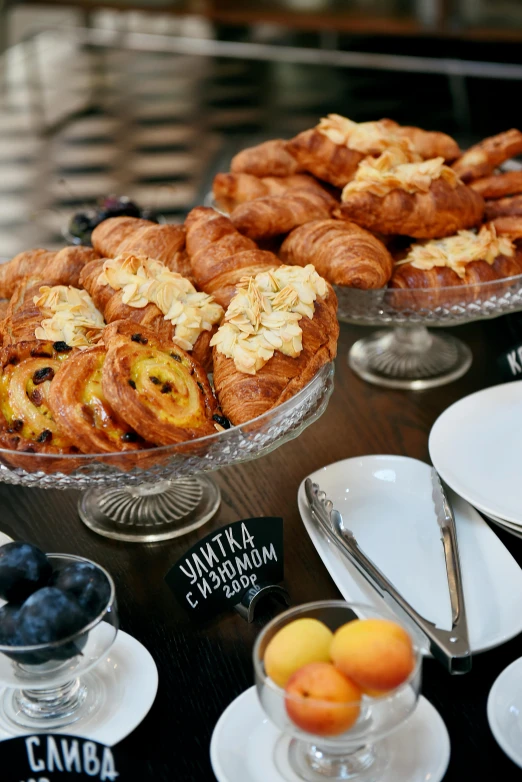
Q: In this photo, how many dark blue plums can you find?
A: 4